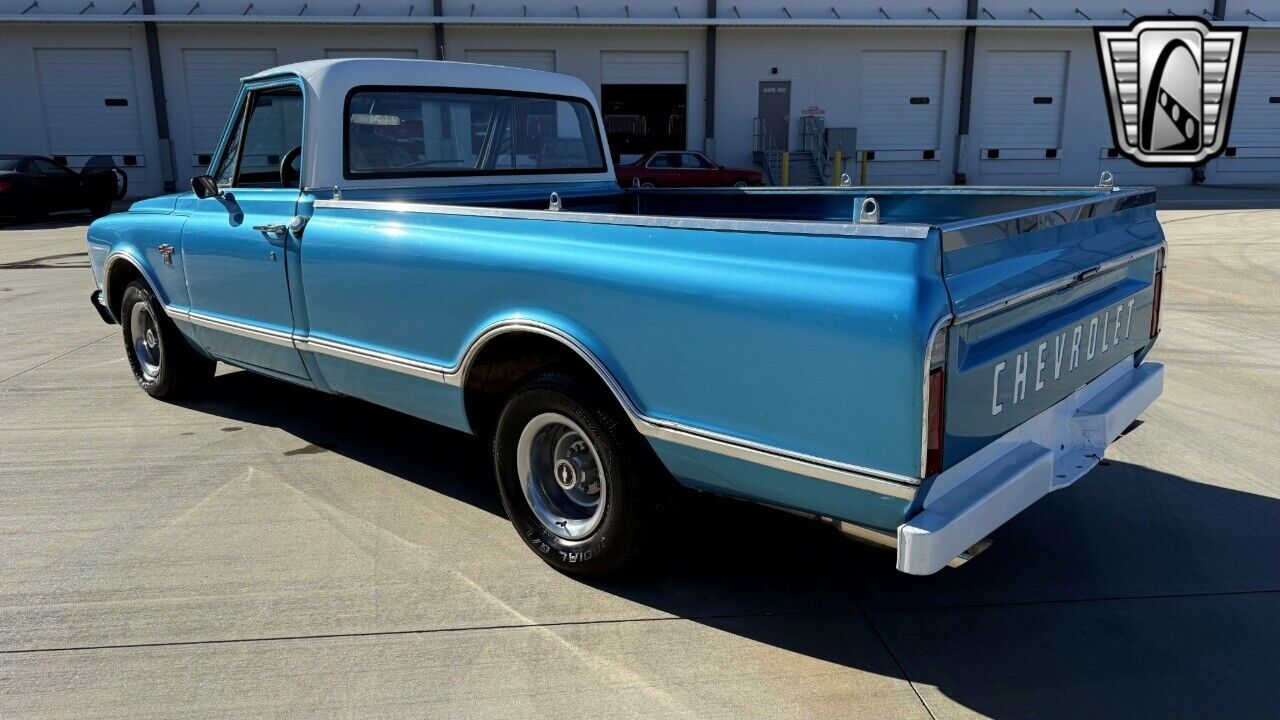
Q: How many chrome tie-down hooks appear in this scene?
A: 6